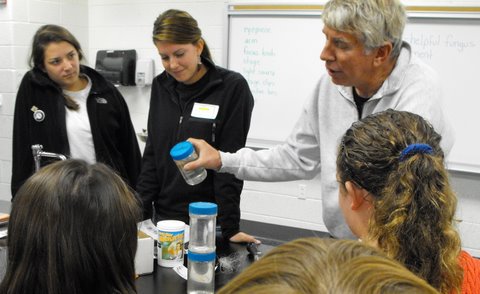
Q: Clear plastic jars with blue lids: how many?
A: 3